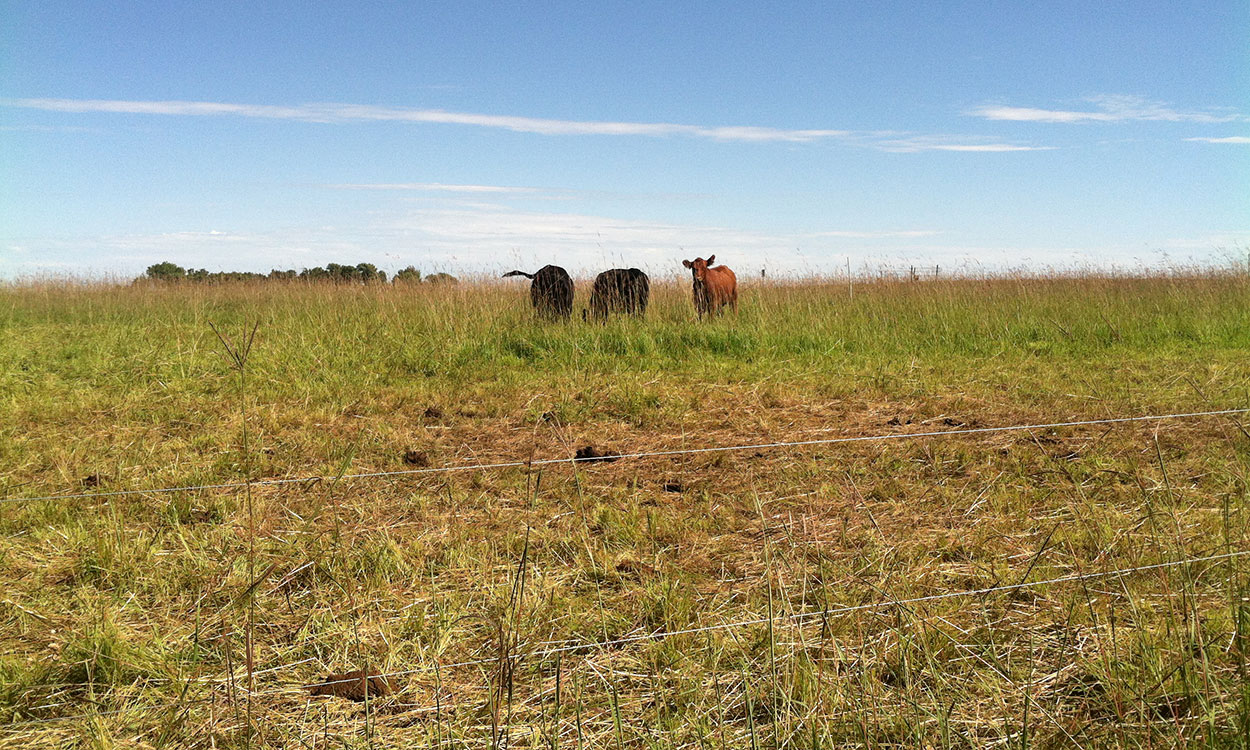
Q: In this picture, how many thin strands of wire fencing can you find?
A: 2